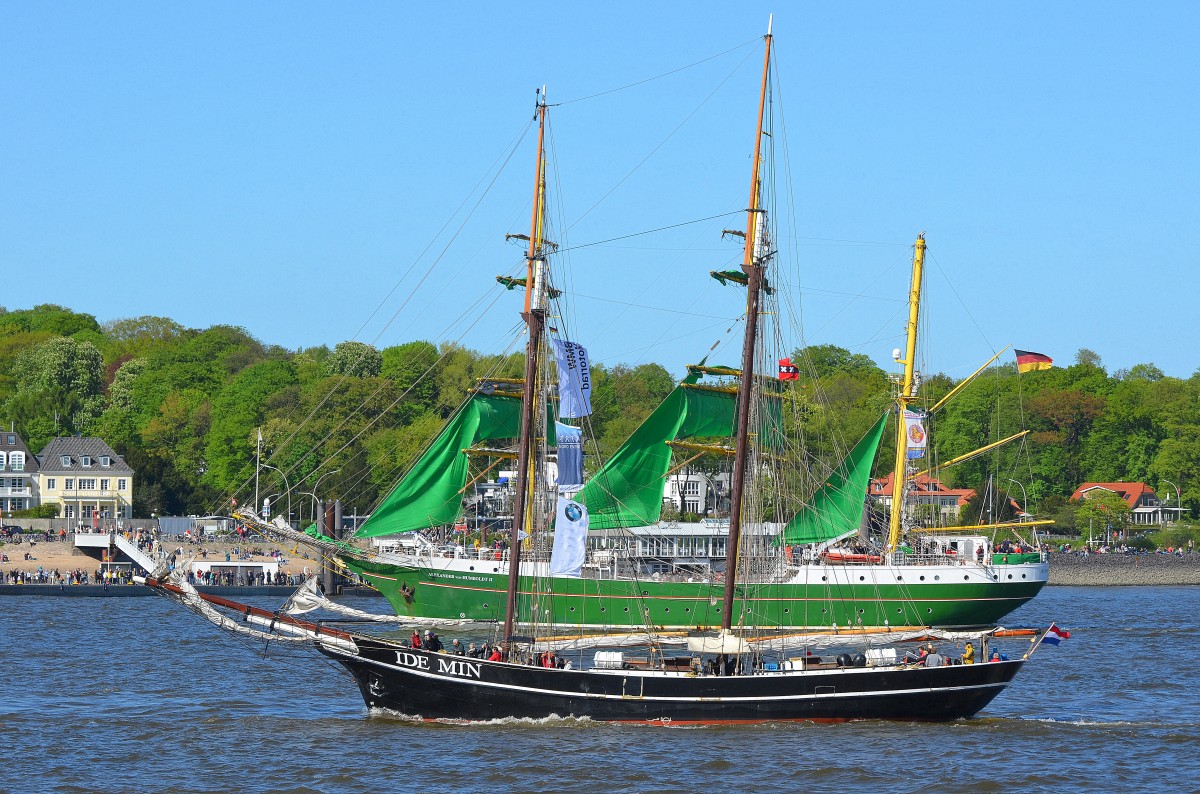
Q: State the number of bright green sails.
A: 3